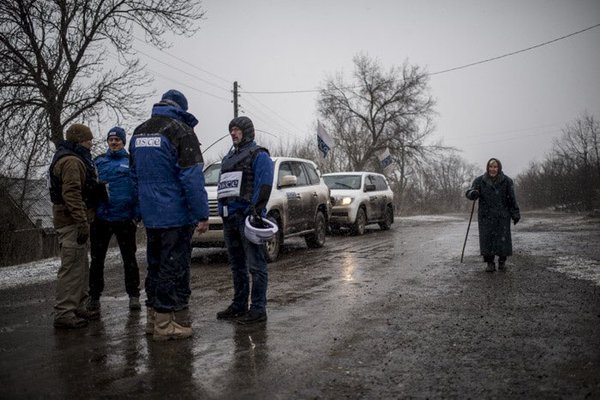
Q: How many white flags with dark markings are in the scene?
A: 2